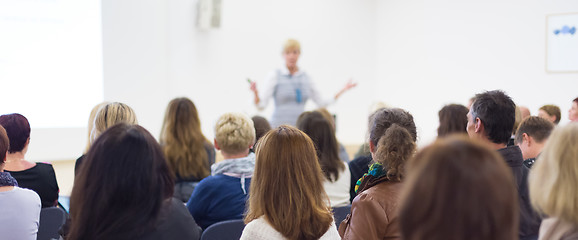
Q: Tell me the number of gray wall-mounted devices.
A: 1